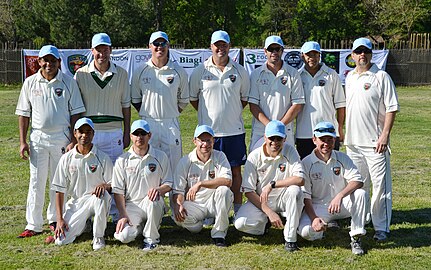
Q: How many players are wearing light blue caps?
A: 12